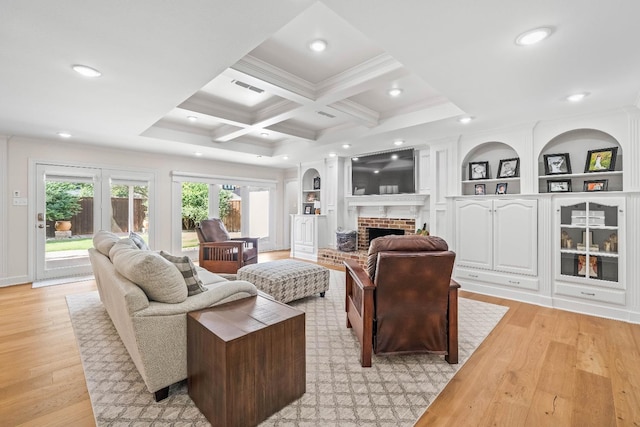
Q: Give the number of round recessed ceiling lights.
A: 14